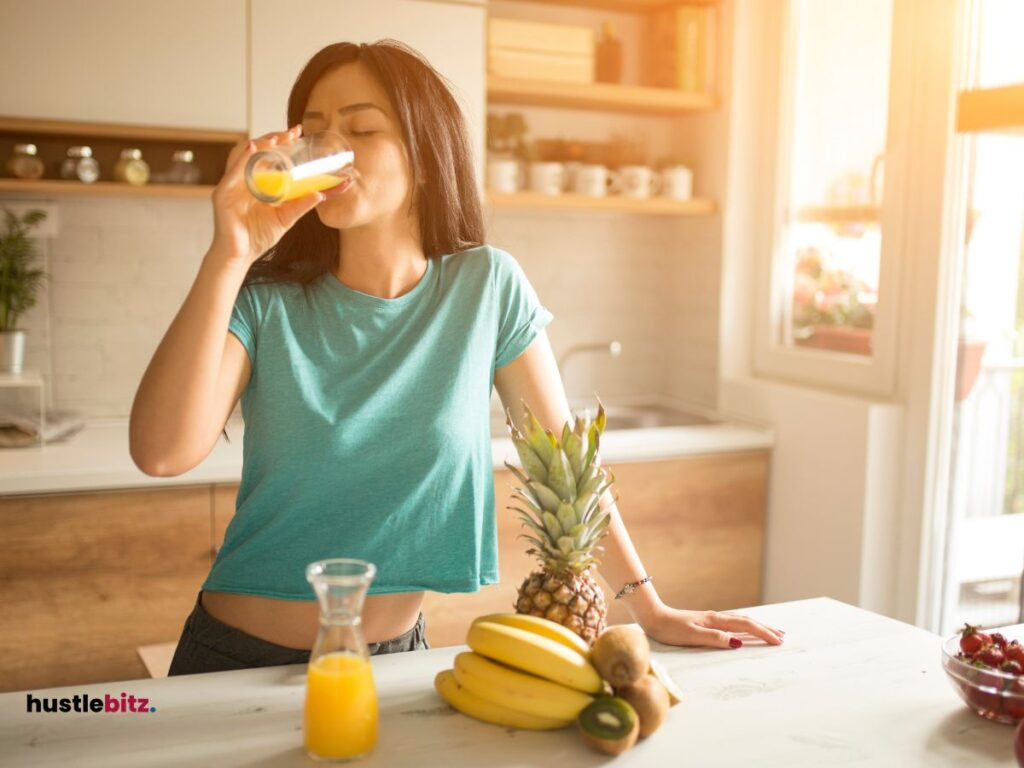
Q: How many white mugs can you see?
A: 5